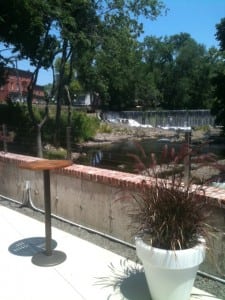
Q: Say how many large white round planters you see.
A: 1